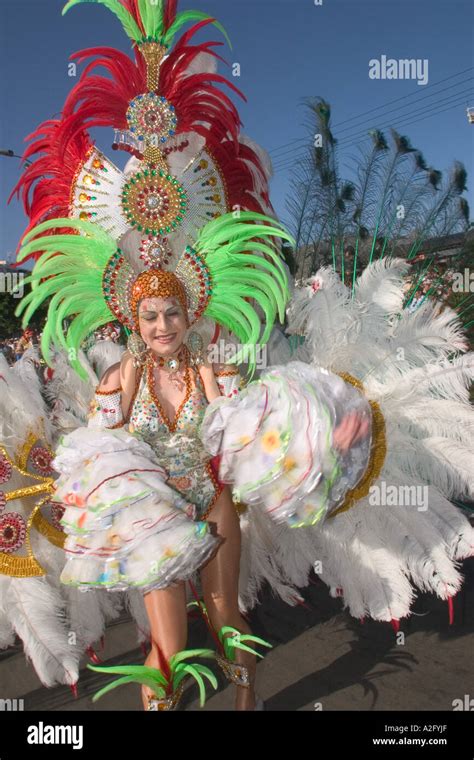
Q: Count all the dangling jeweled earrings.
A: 2